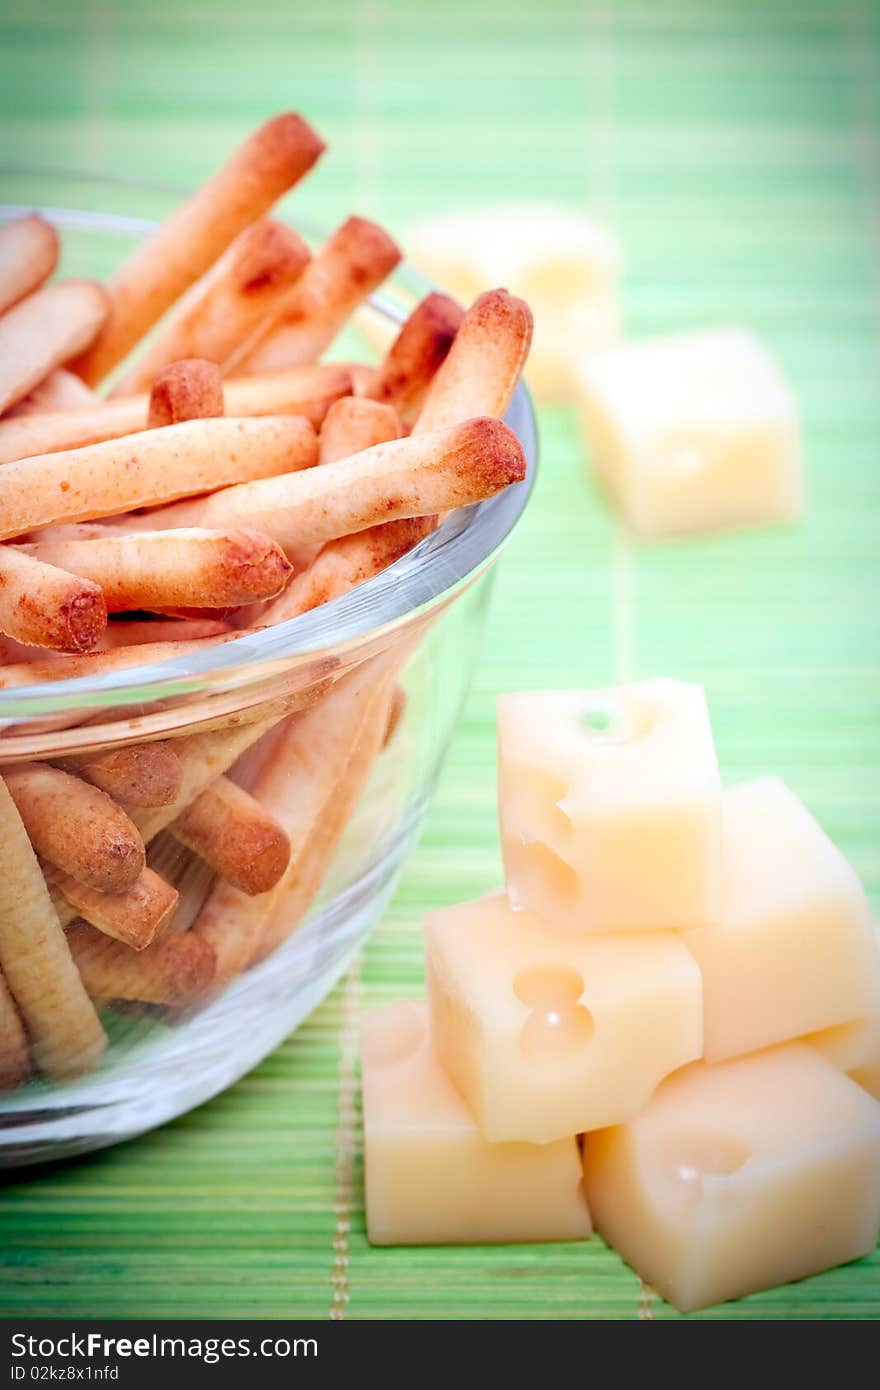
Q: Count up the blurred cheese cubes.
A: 2